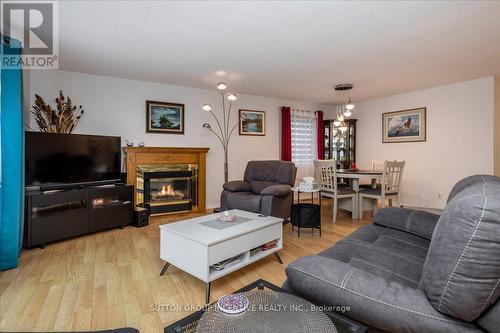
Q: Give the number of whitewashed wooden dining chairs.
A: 3